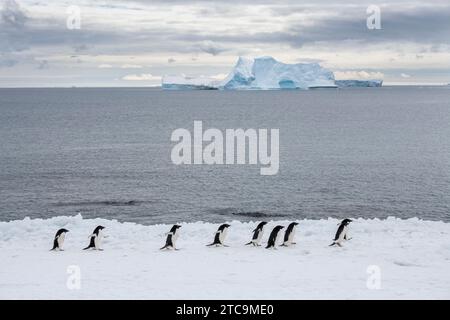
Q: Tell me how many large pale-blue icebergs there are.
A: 1